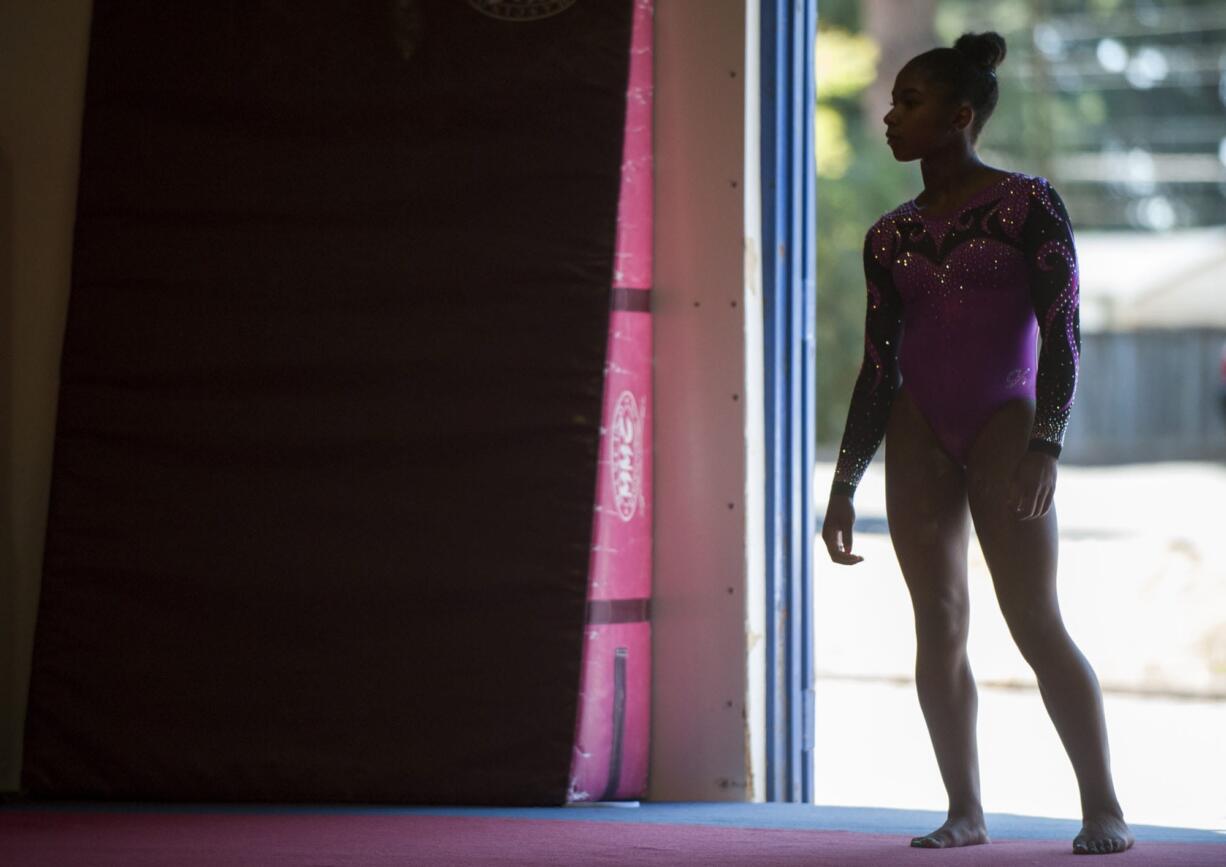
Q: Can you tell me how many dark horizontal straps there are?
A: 2